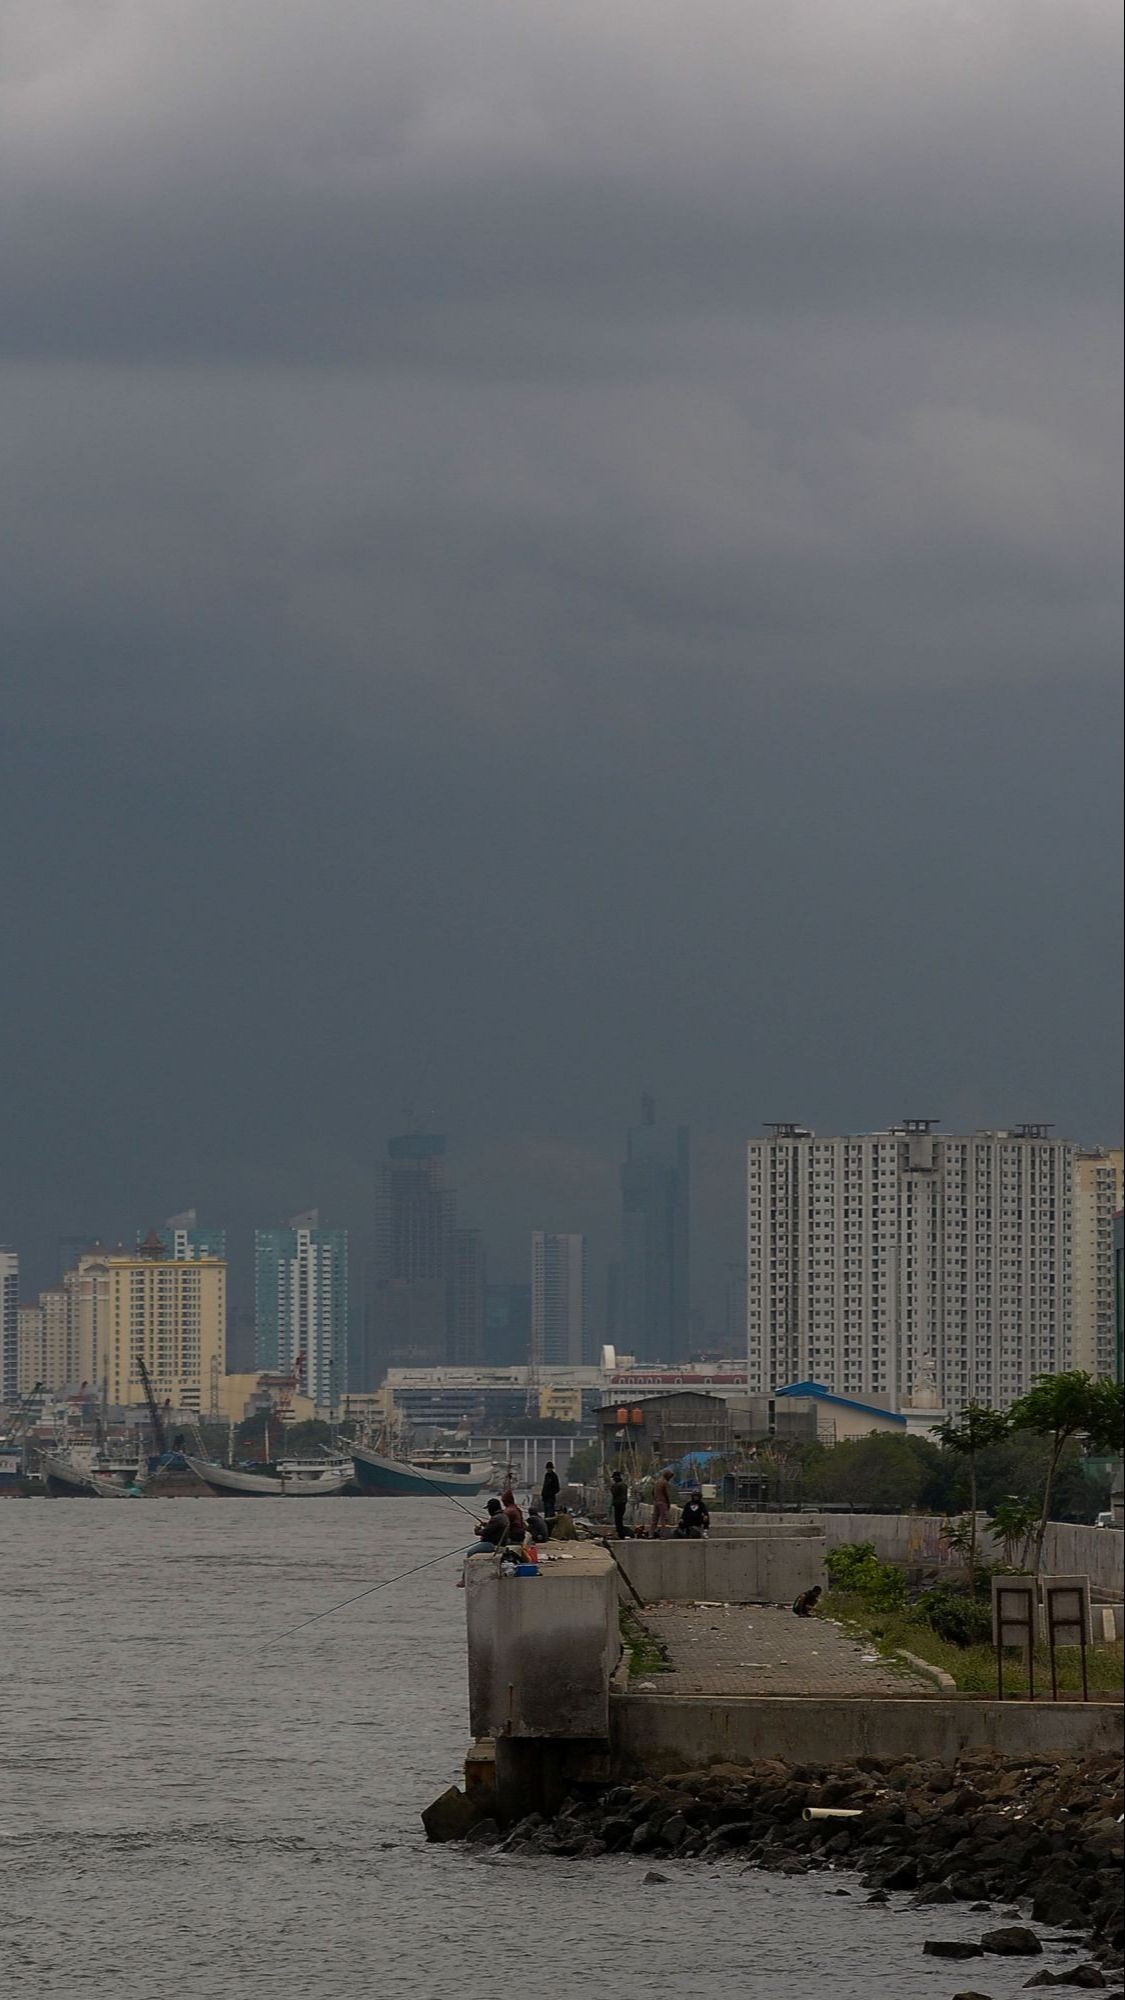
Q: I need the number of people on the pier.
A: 9